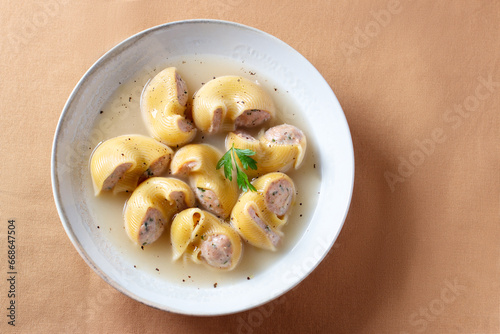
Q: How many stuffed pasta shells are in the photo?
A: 8